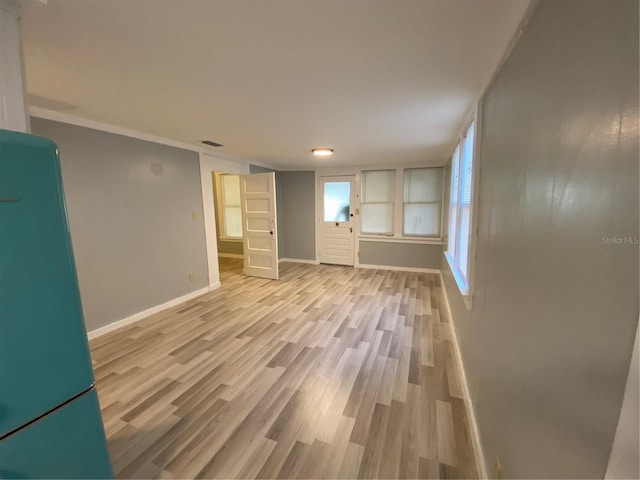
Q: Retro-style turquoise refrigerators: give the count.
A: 1